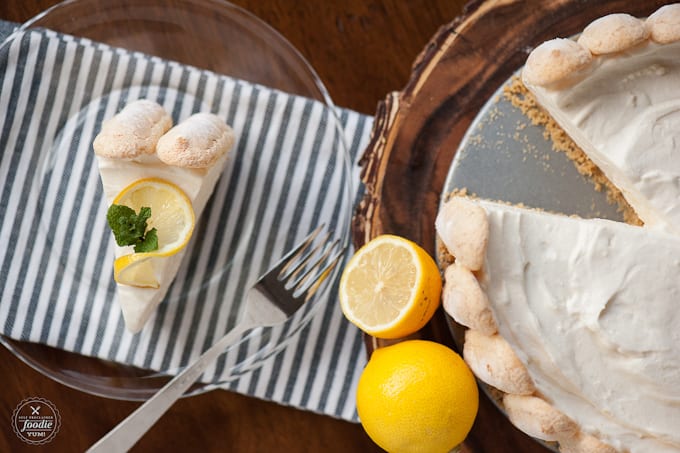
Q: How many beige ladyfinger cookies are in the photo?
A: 10